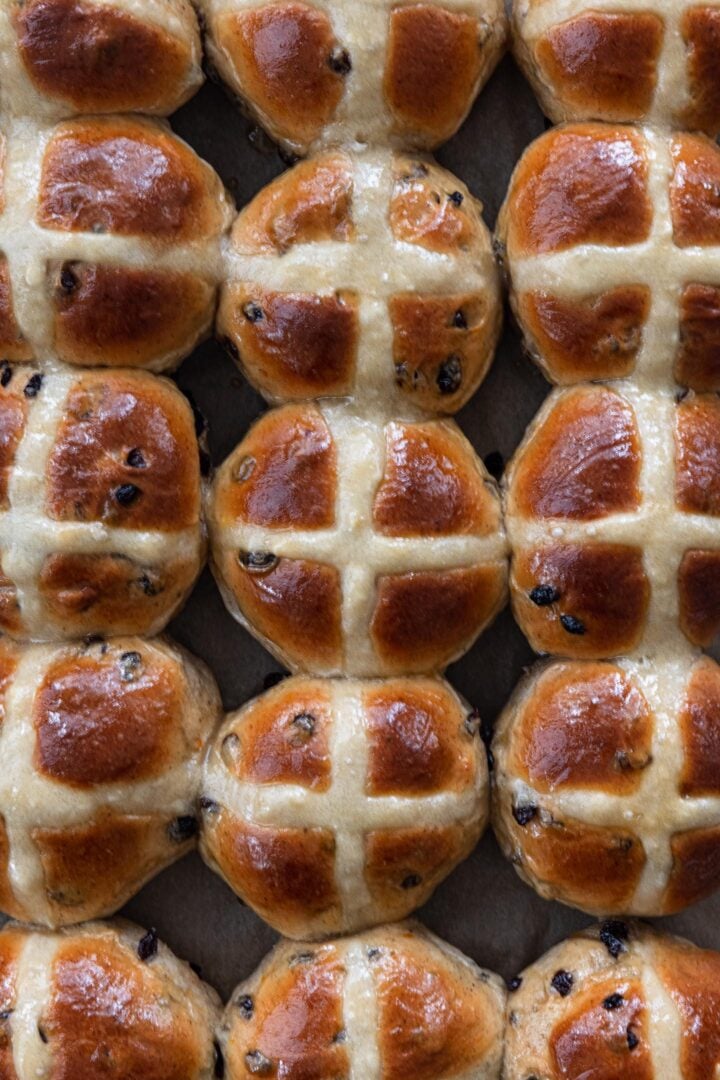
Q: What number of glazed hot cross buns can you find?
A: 15